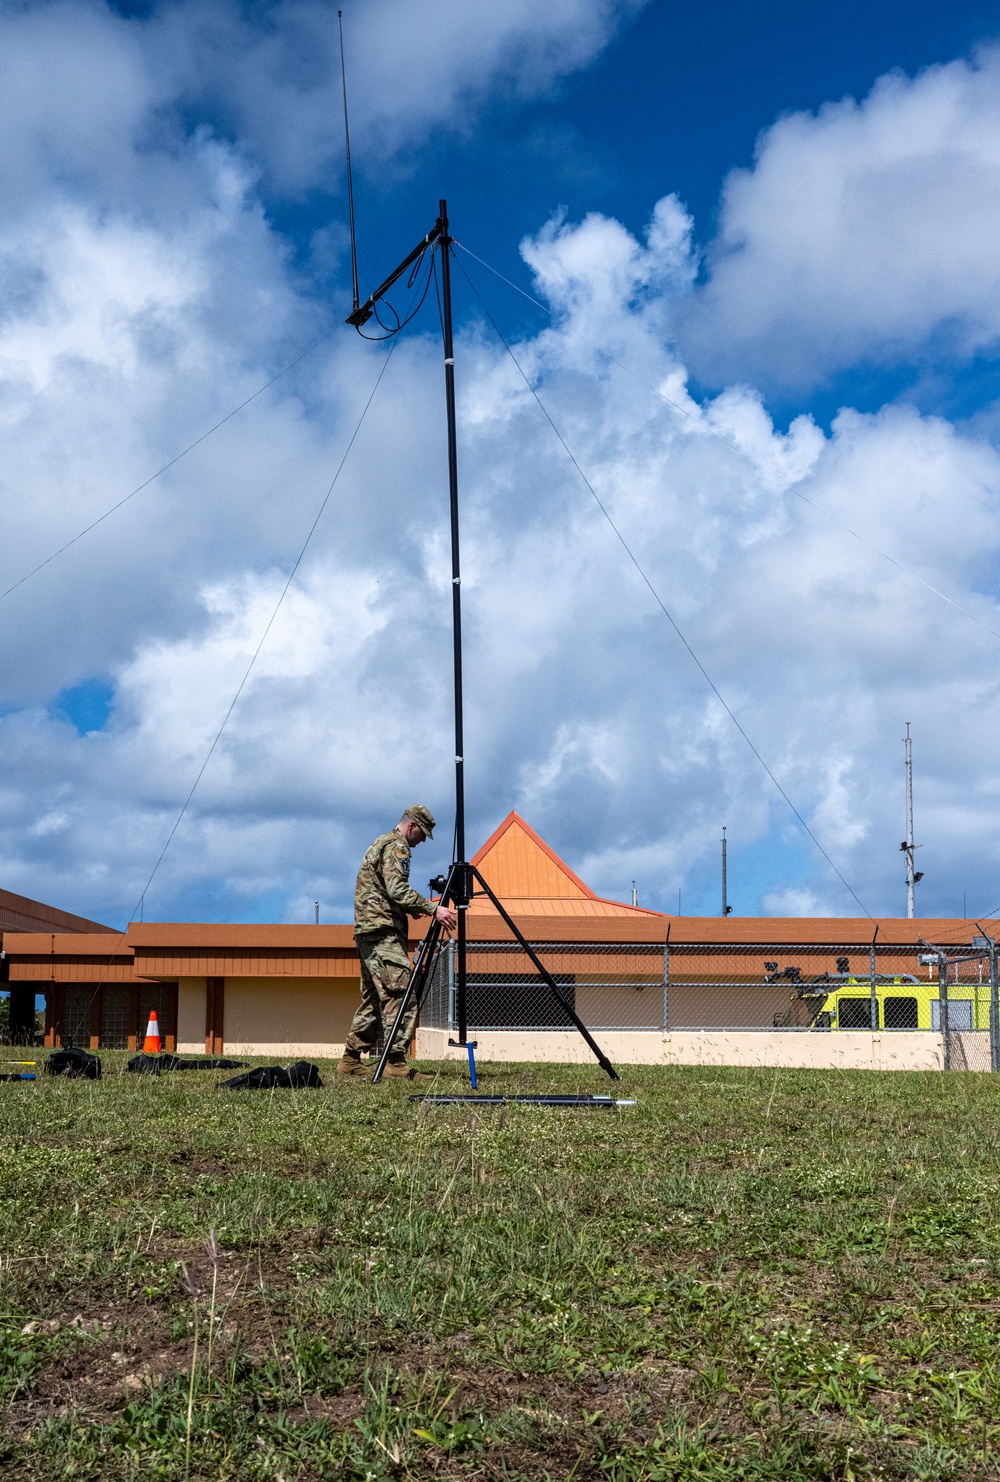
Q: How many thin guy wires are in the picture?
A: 4